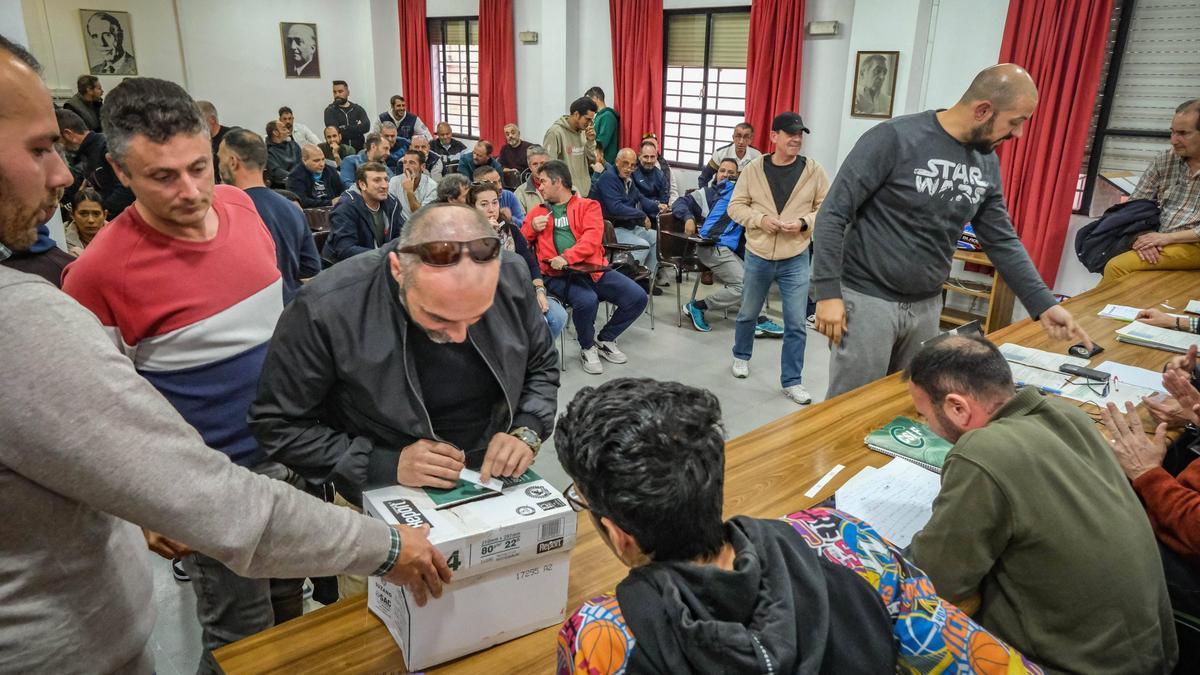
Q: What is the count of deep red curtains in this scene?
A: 5